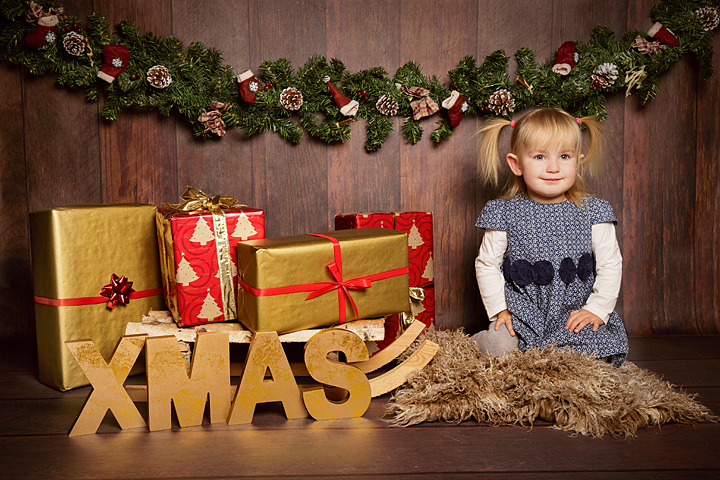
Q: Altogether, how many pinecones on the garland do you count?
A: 7